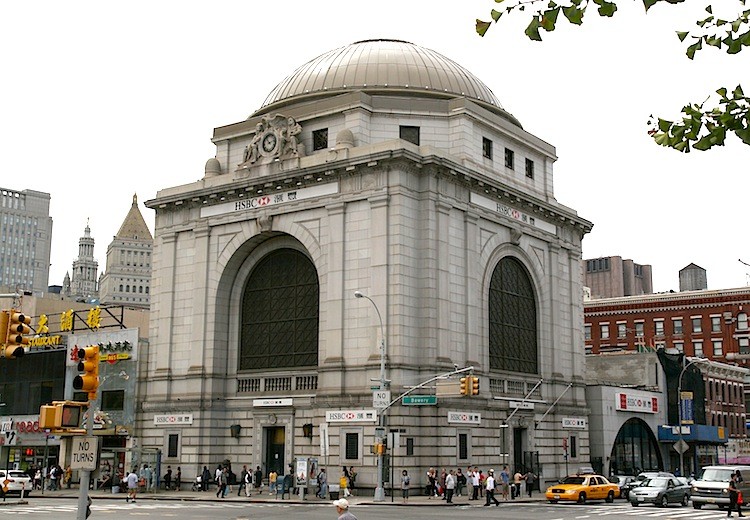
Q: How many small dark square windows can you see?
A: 5